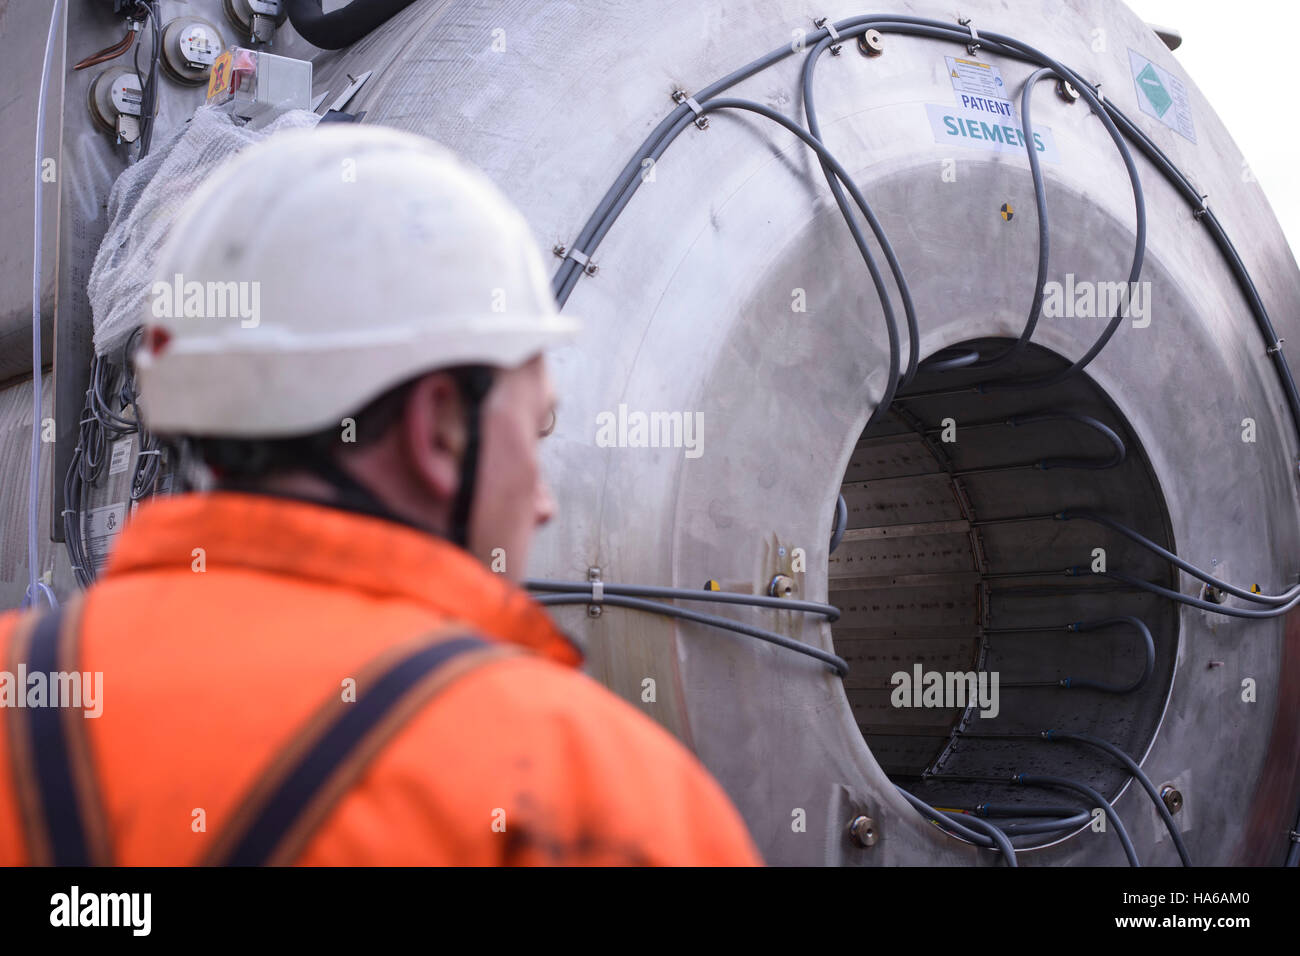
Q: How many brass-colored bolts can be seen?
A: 6